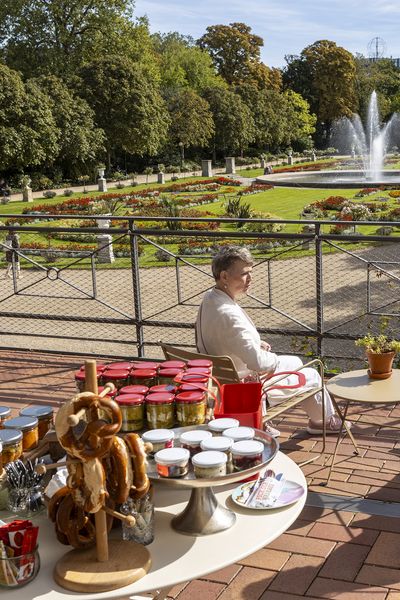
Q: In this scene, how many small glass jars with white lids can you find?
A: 8